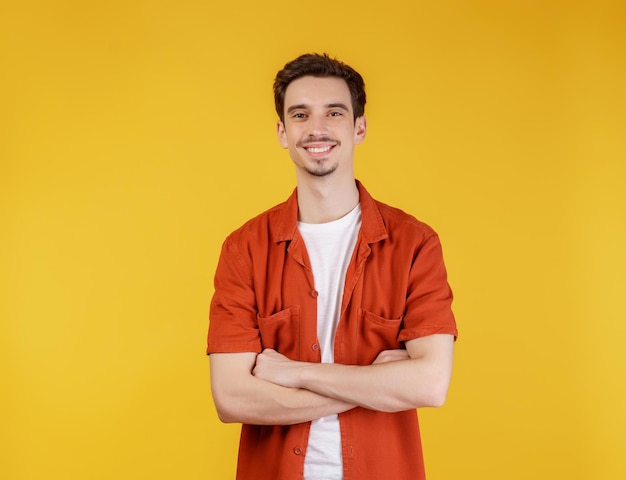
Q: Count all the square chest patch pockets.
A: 2